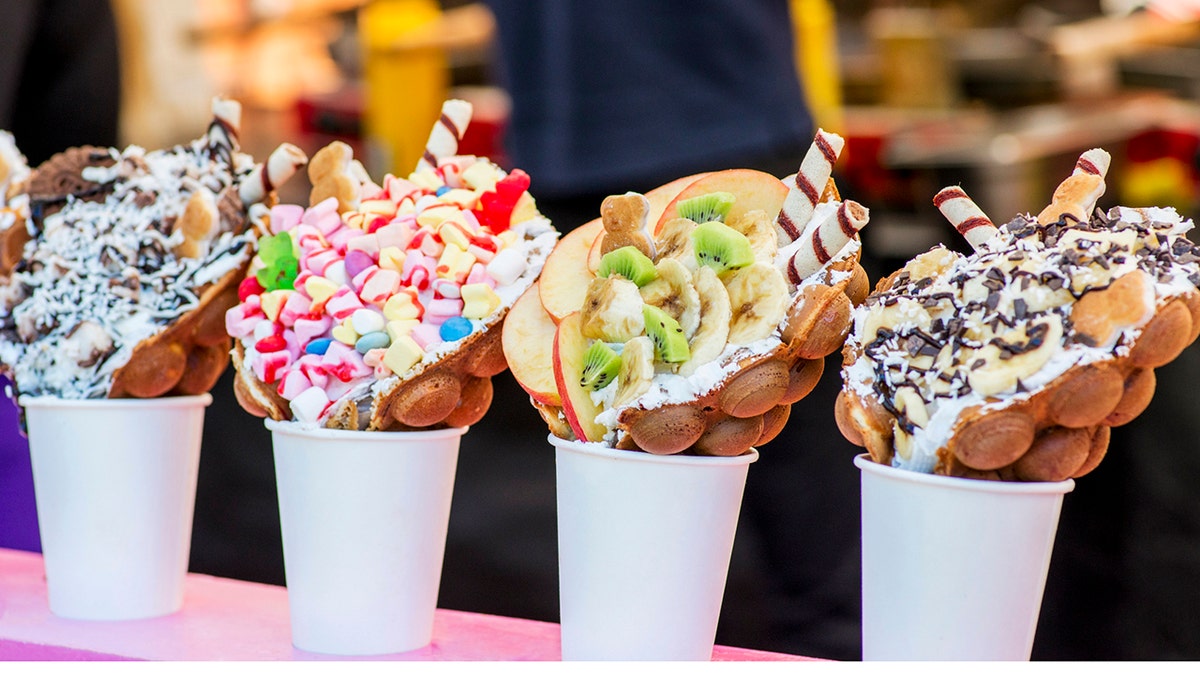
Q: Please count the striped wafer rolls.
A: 7